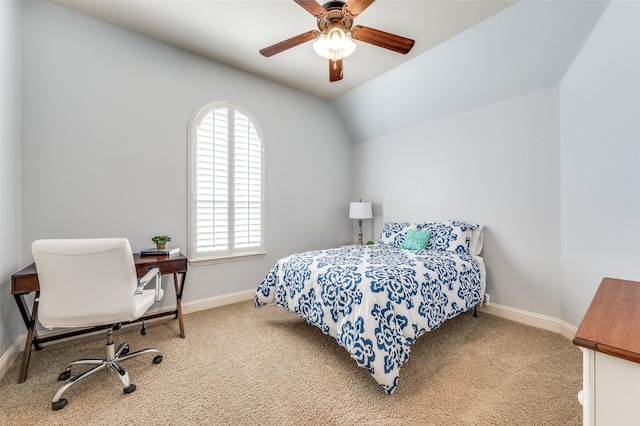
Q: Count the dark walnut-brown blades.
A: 5